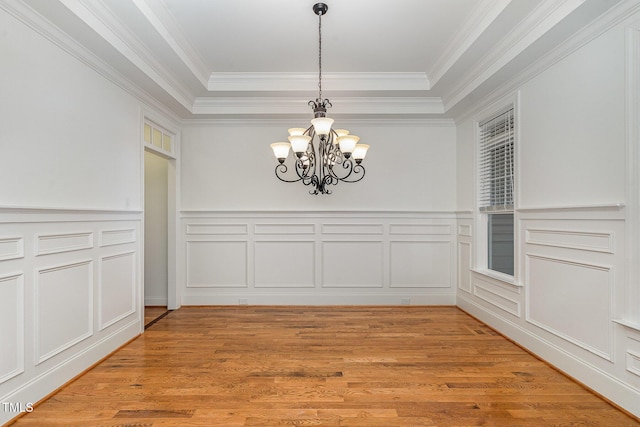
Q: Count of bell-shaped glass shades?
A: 9